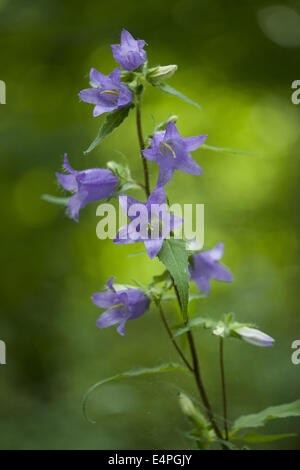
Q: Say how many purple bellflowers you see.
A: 7